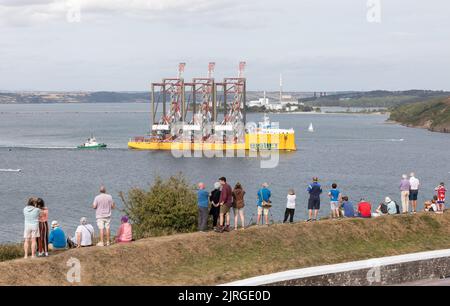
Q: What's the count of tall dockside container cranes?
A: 3